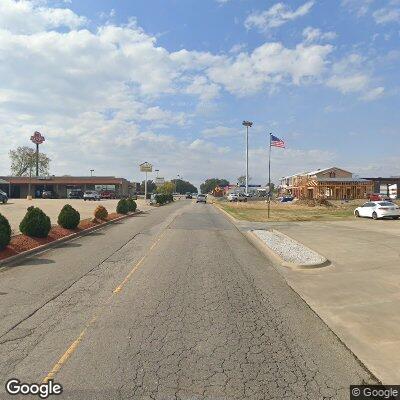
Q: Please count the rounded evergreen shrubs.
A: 6